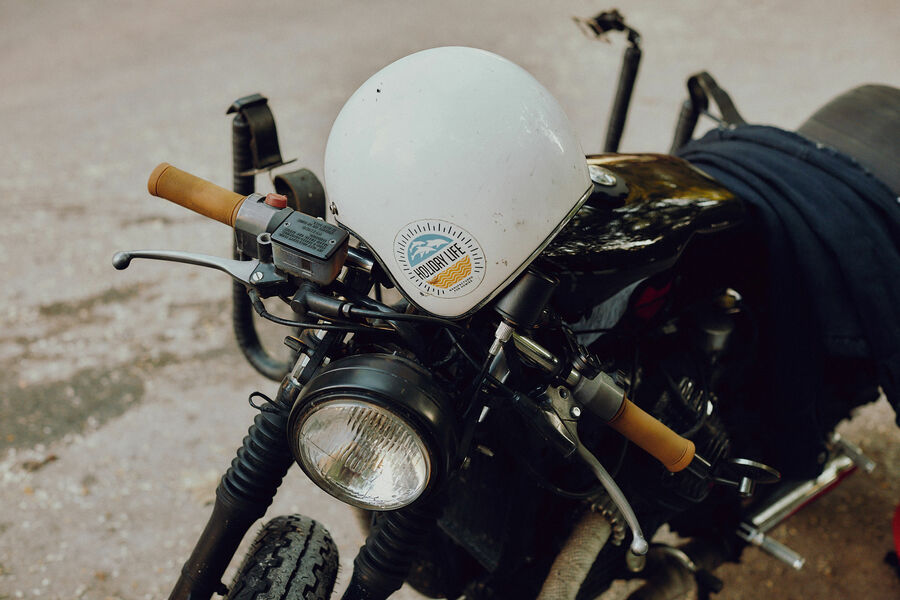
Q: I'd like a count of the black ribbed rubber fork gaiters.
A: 2